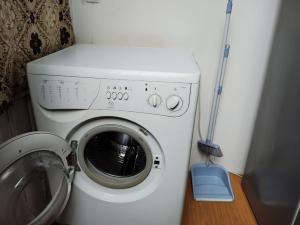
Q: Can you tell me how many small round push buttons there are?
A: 4